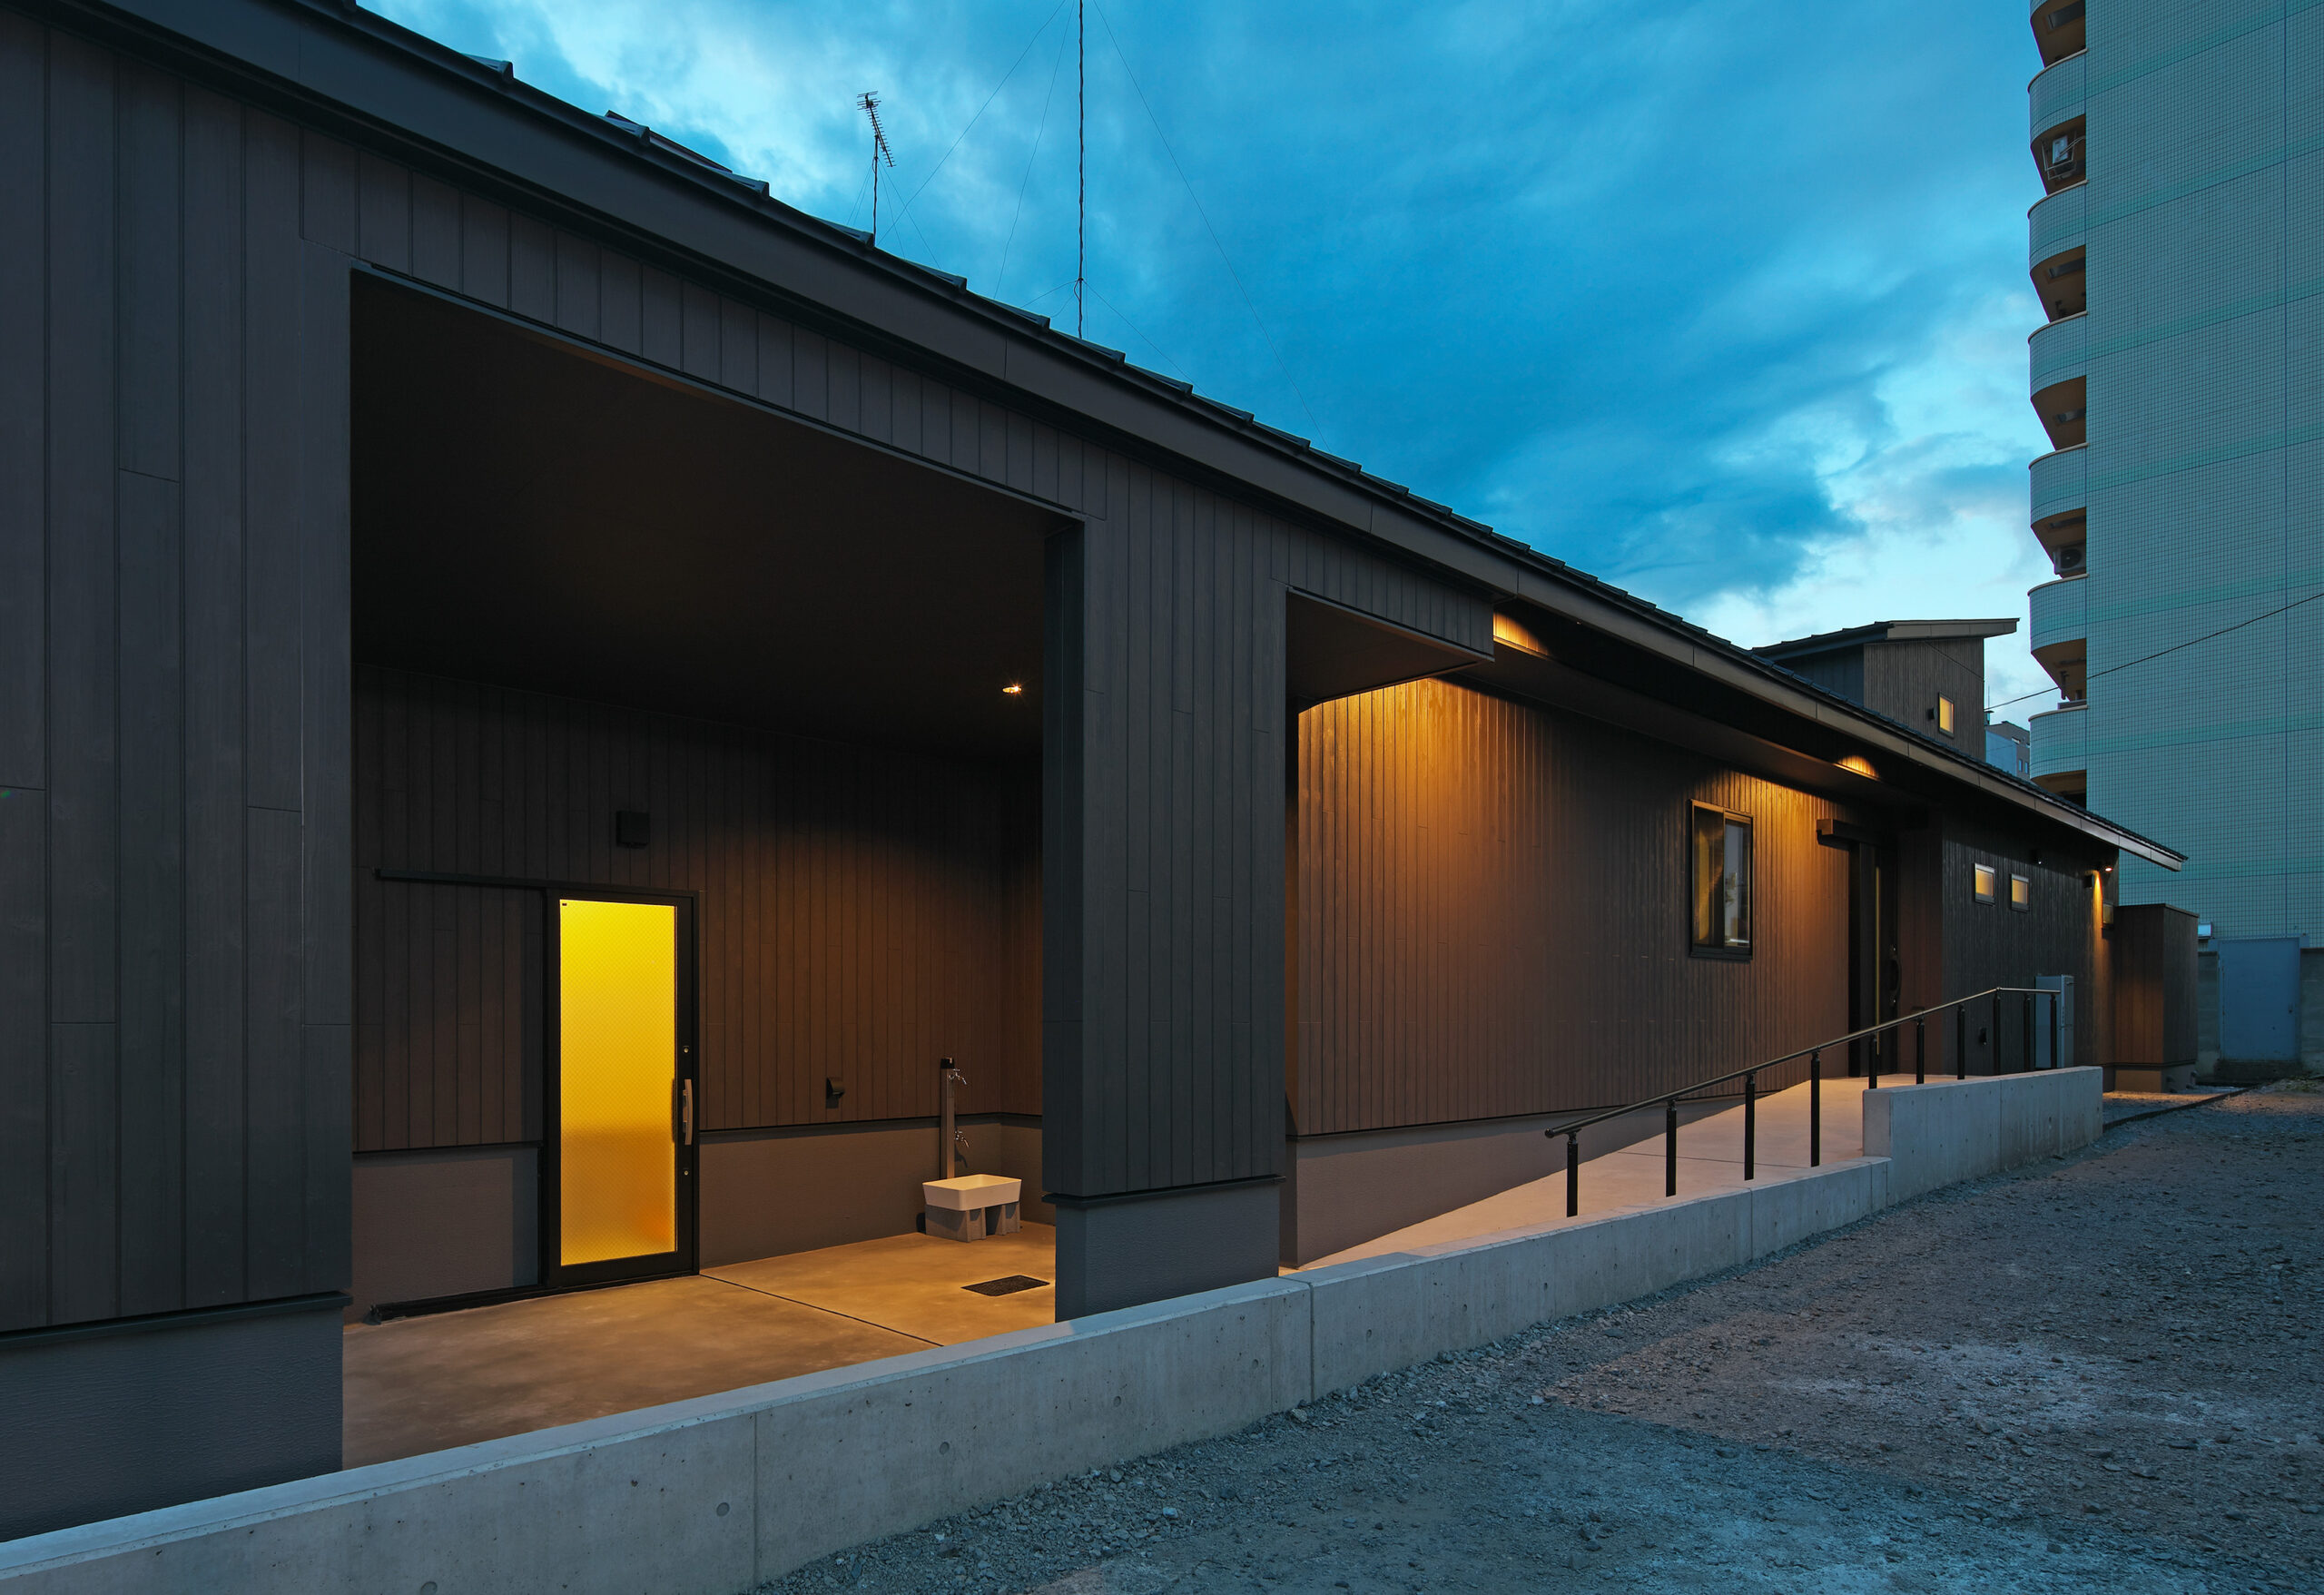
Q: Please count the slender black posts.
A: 10